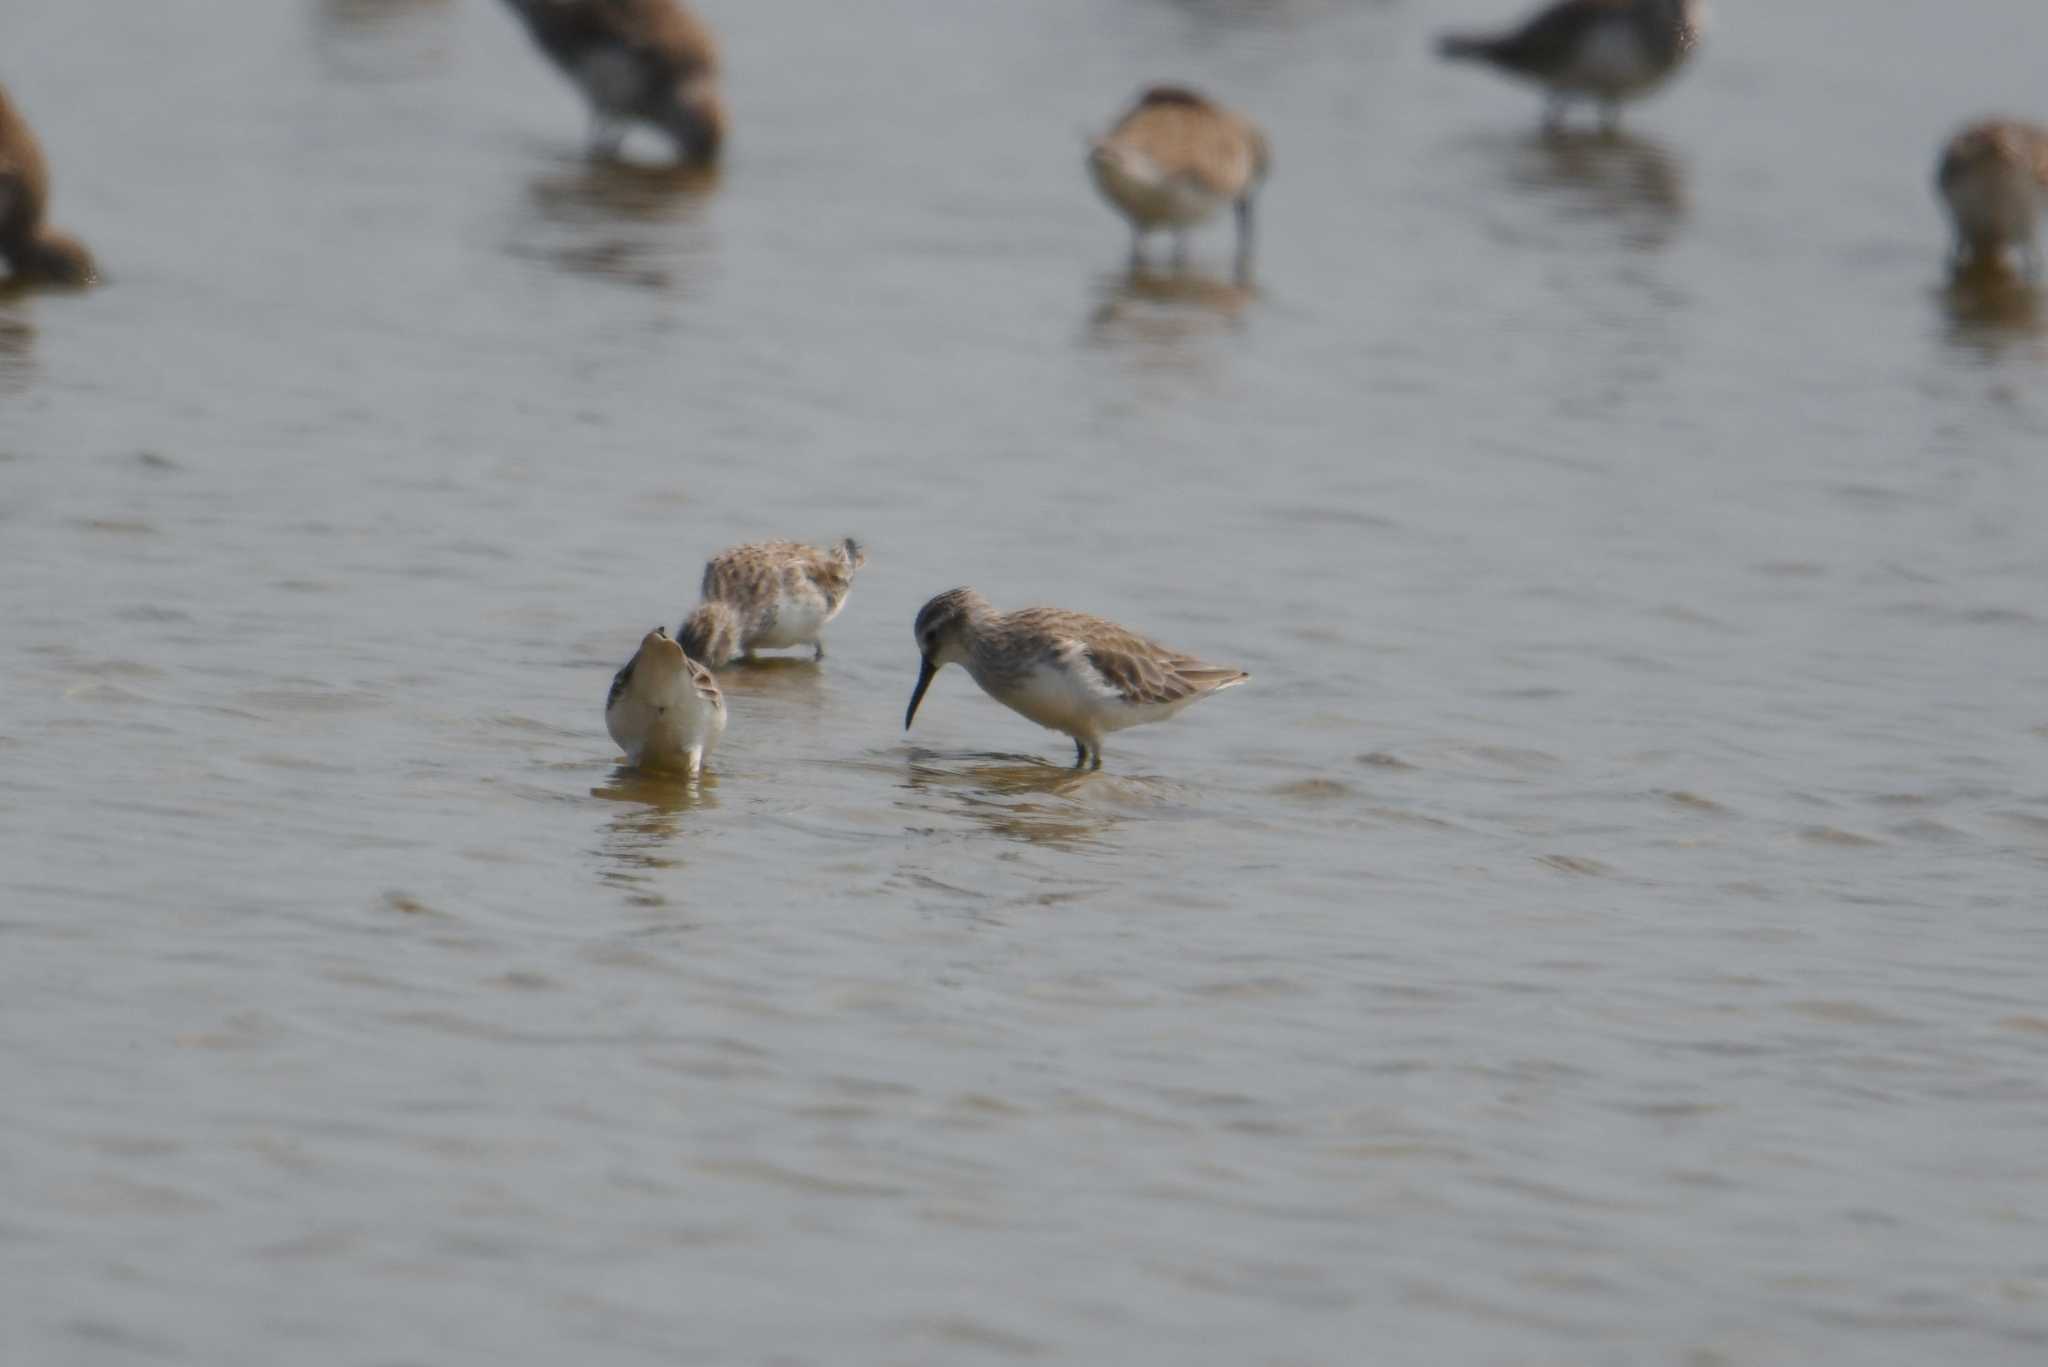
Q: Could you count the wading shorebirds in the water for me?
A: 8